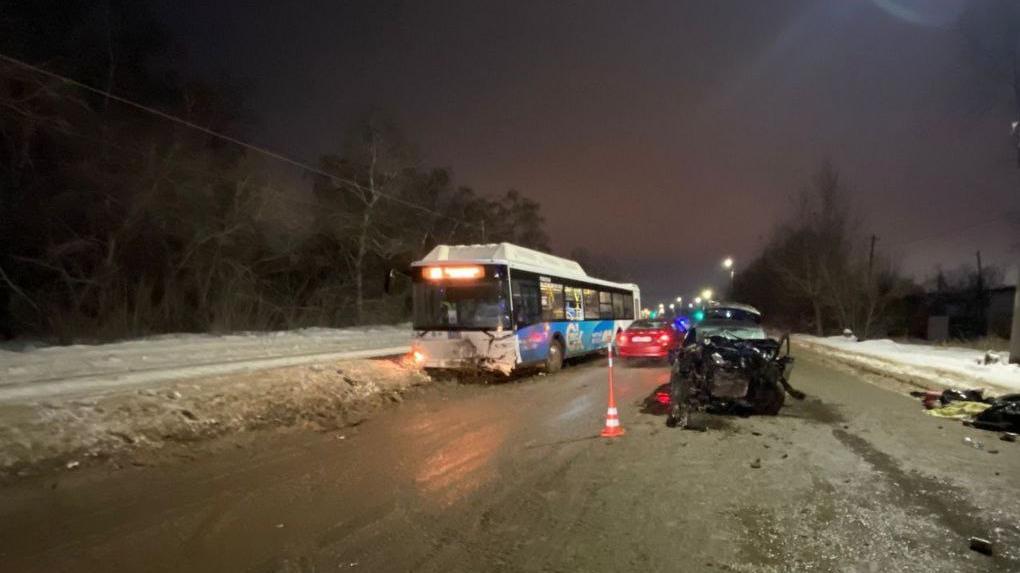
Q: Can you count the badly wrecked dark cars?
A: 1